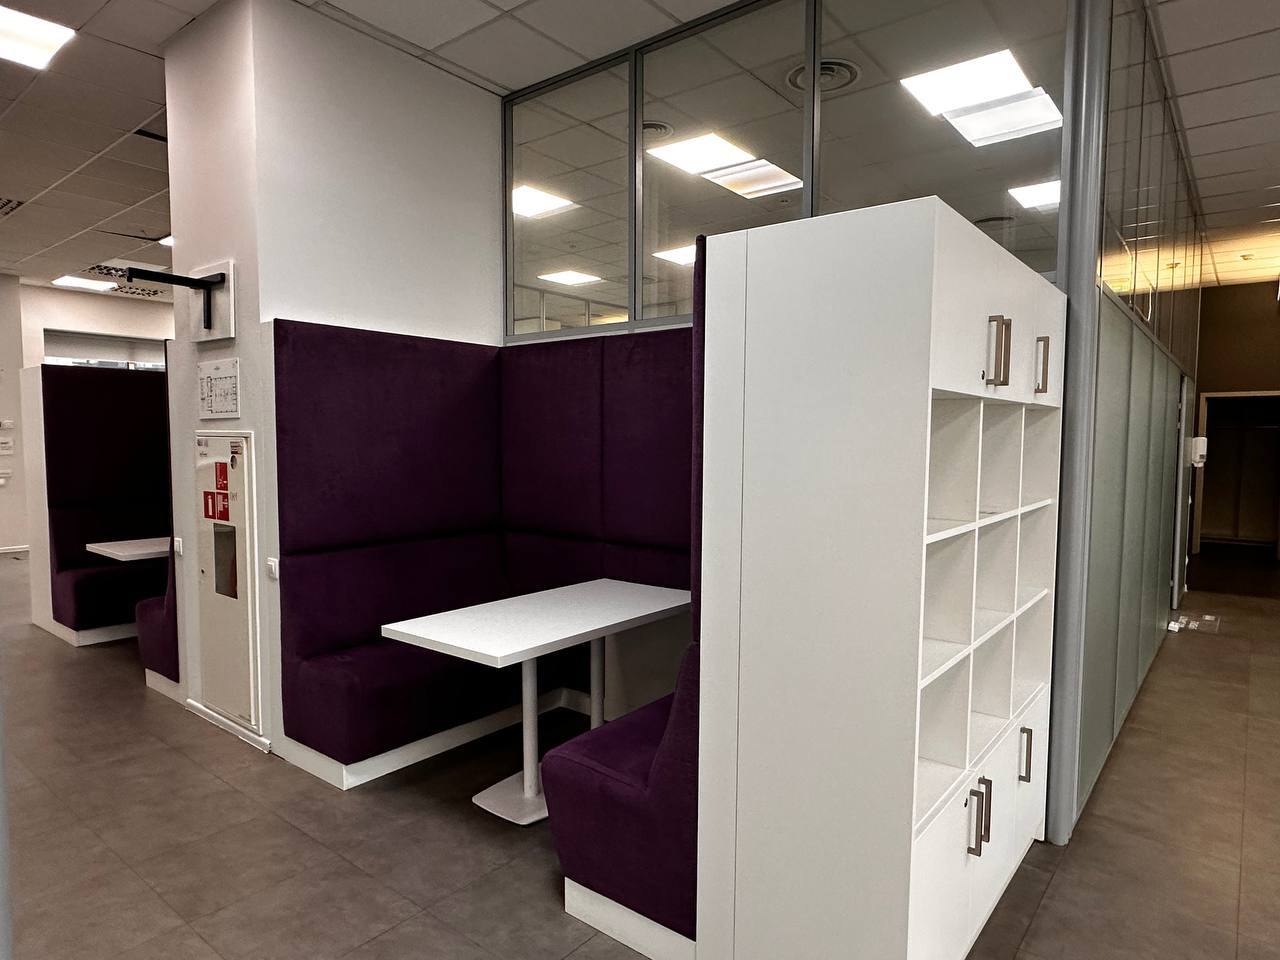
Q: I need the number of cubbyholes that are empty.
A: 9